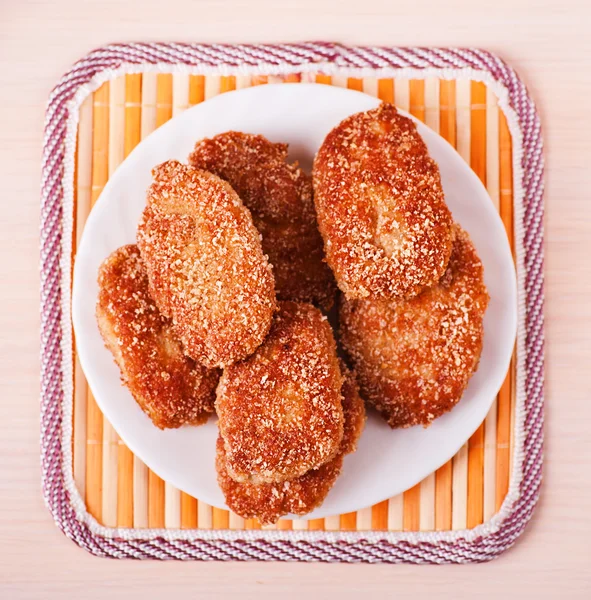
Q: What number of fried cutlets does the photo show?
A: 7